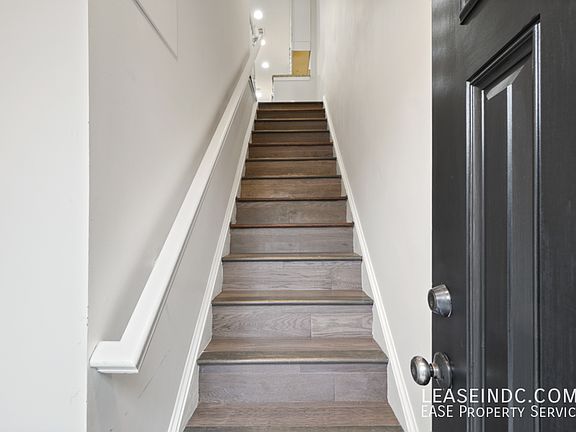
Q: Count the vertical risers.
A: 12